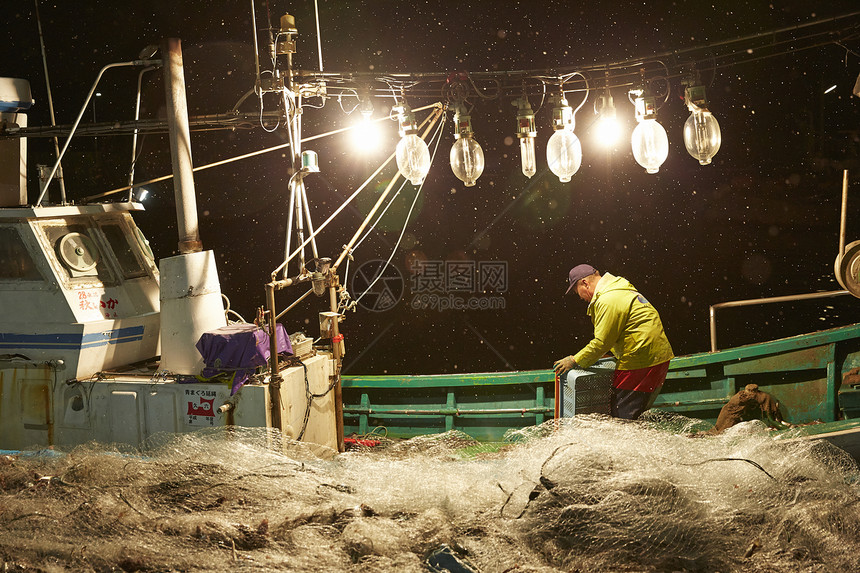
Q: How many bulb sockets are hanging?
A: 8